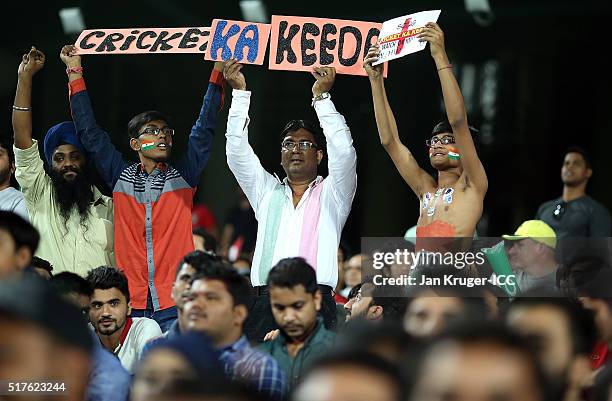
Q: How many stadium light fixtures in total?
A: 3